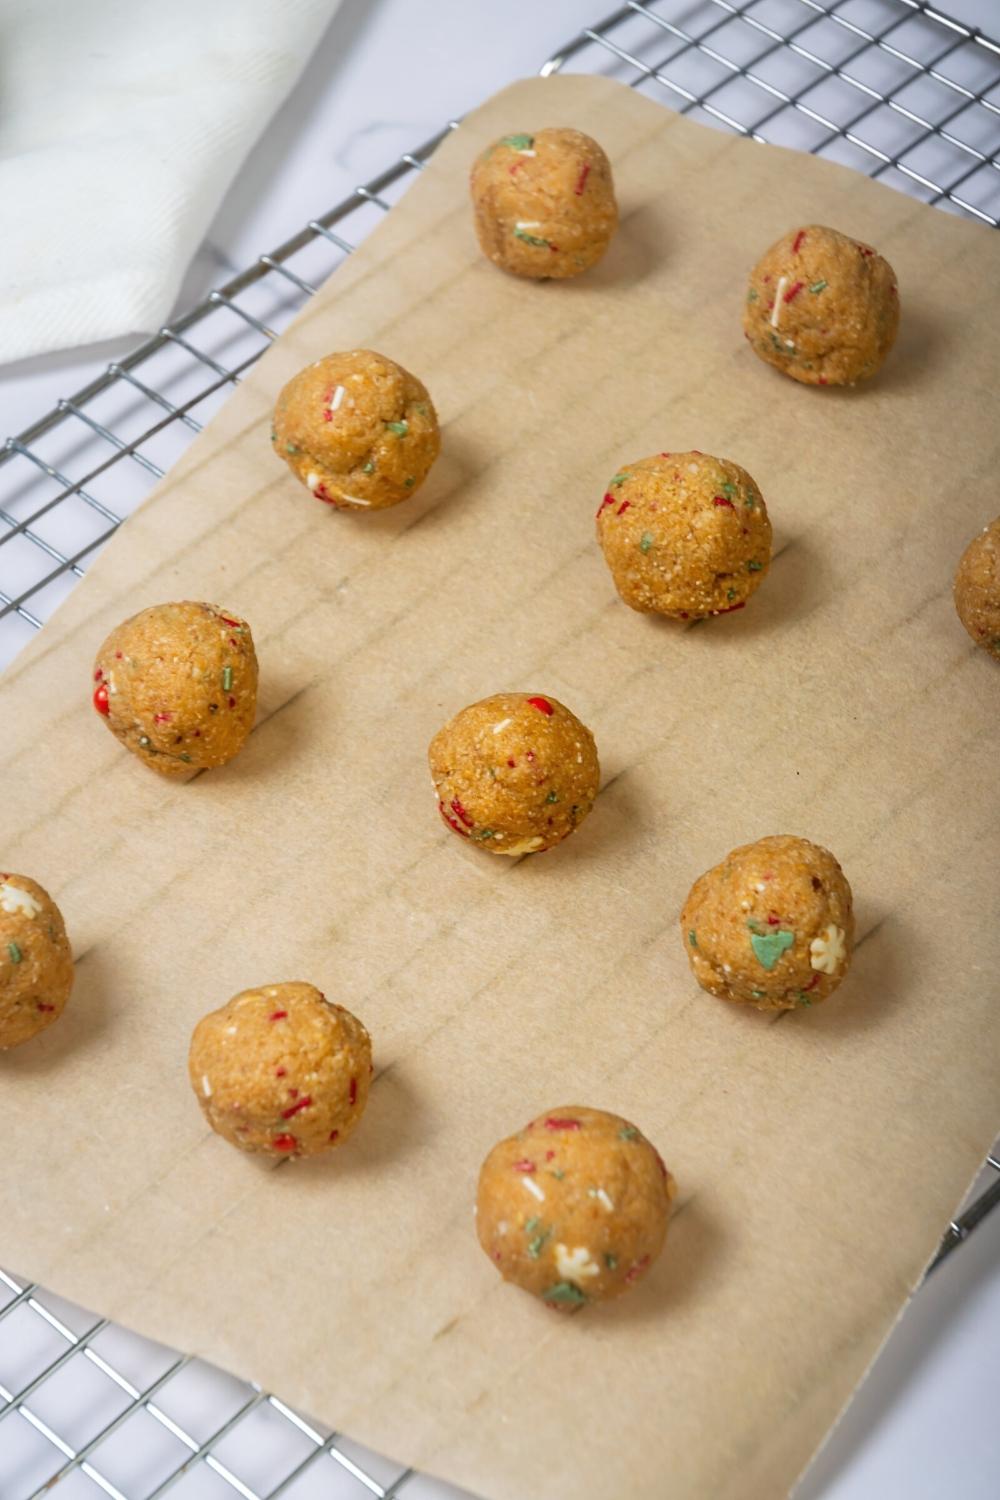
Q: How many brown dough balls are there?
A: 11